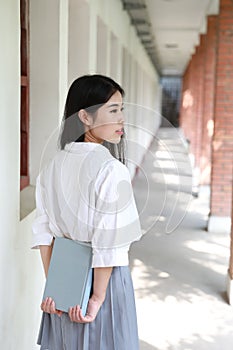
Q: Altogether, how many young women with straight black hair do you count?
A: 1